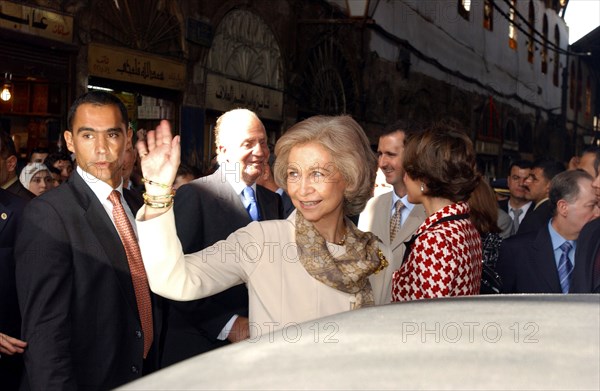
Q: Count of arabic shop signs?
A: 3